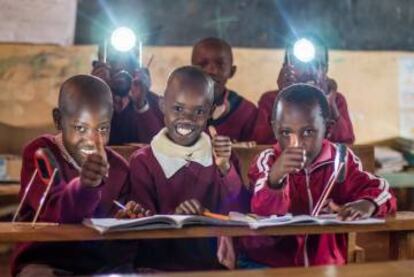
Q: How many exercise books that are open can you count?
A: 2